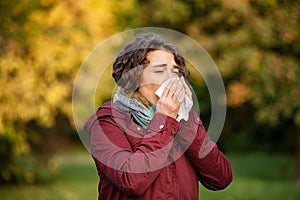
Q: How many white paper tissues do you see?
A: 1